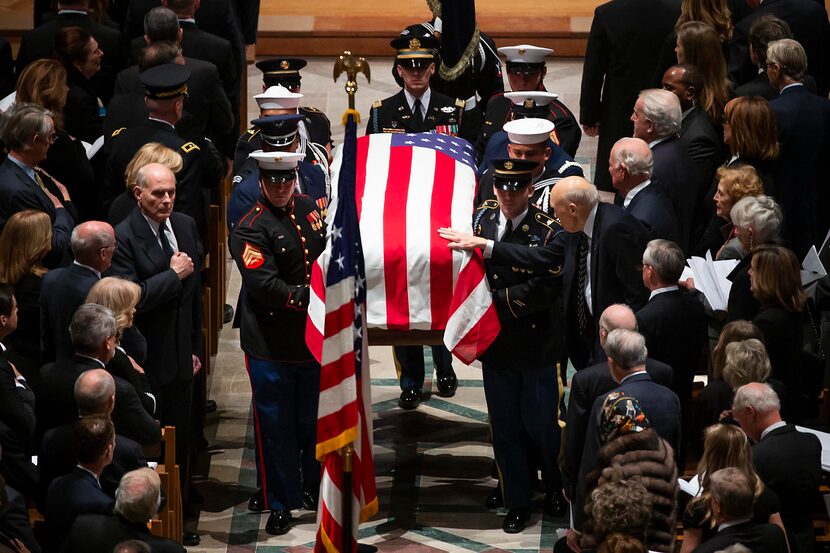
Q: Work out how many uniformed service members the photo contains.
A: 11